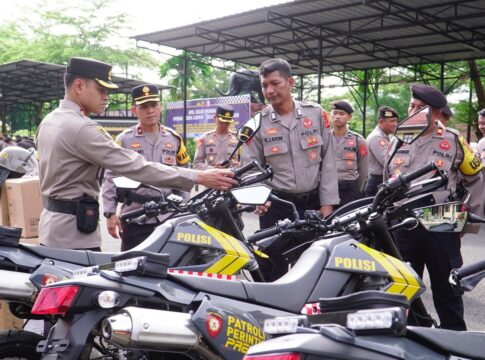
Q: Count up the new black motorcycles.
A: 3